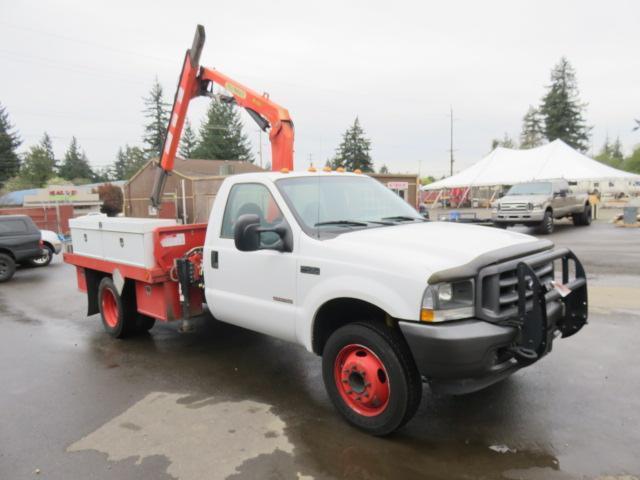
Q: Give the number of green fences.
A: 0